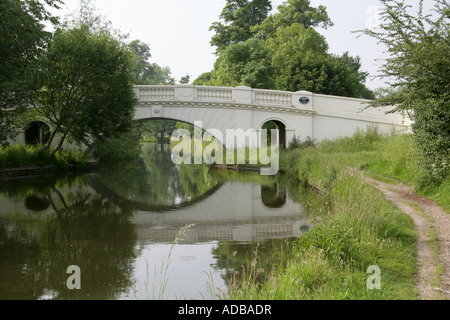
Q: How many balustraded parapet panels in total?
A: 3